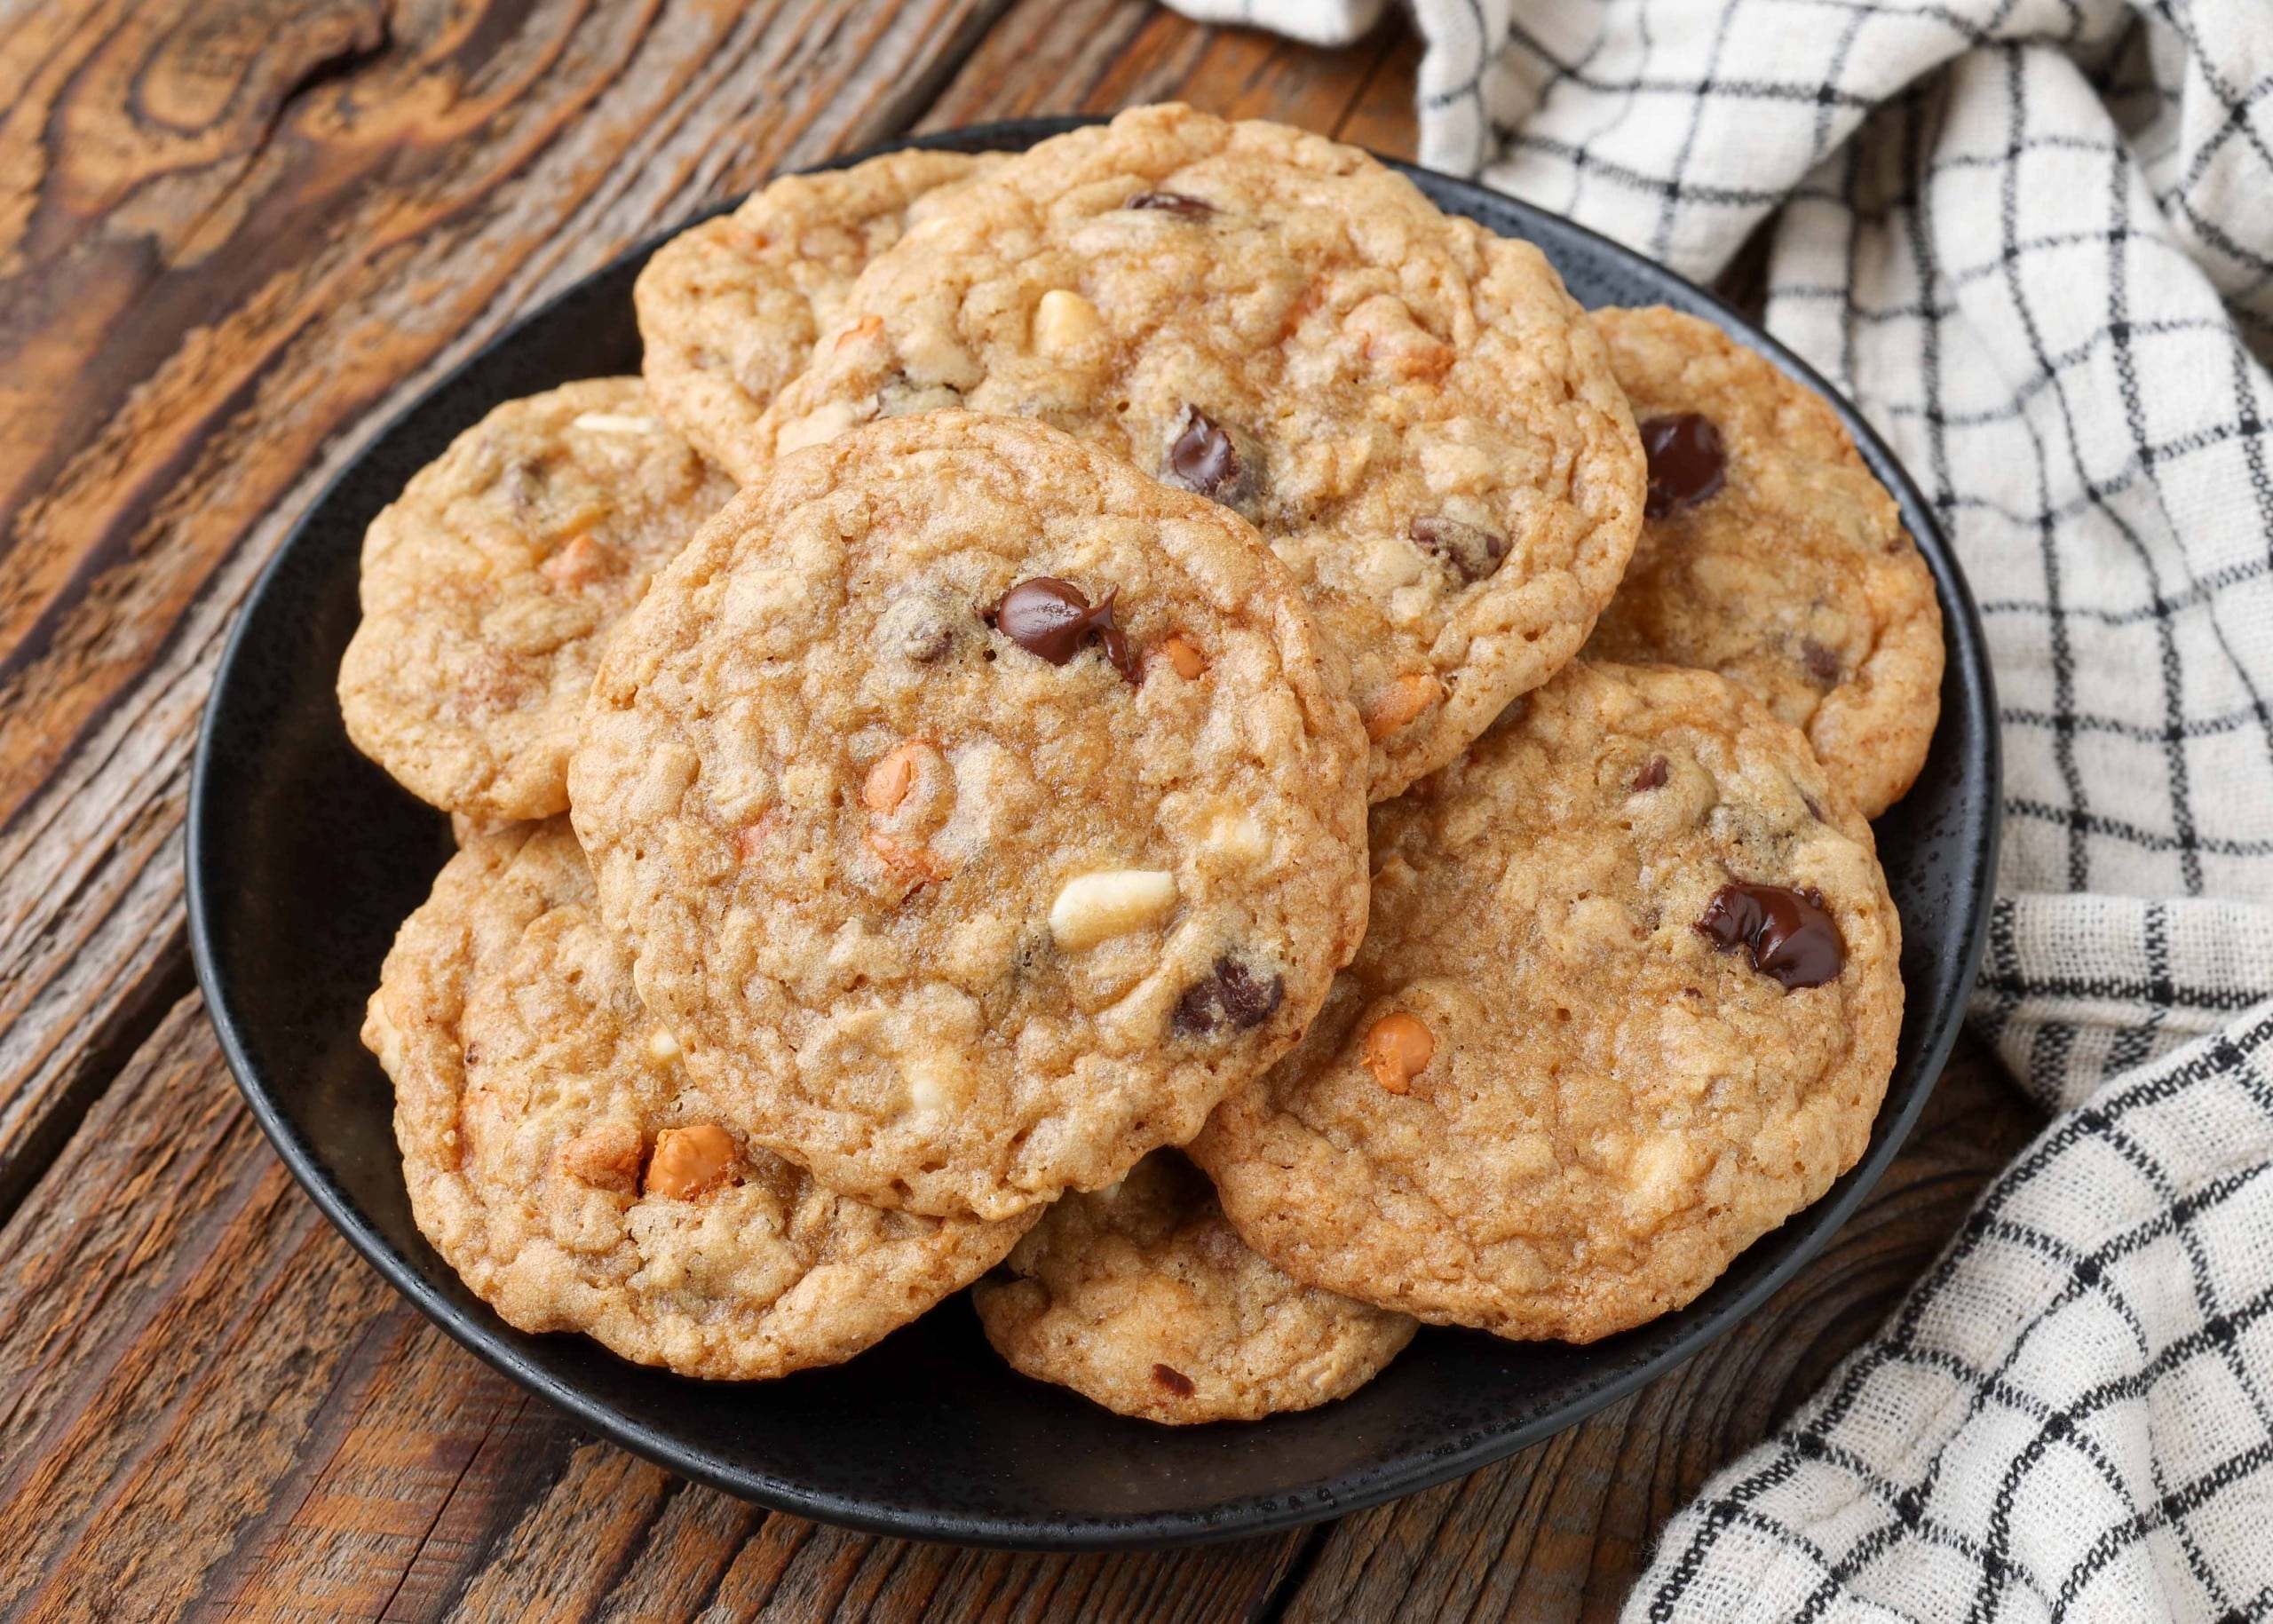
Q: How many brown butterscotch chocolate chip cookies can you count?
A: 8